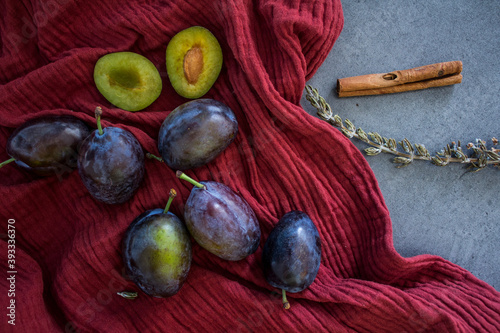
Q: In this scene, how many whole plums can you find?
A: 6